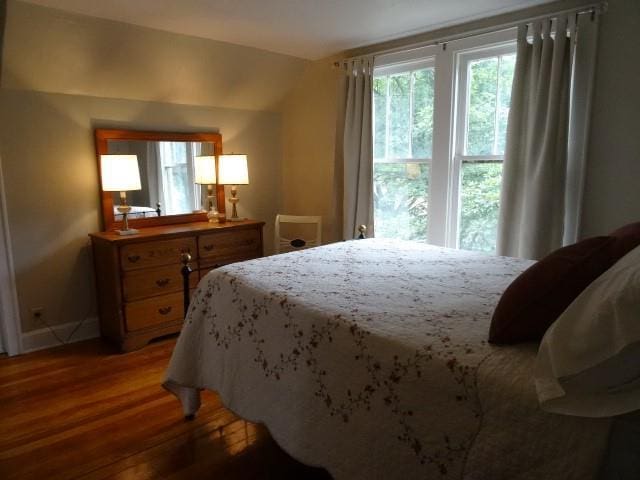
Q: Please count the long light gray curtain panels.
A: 2